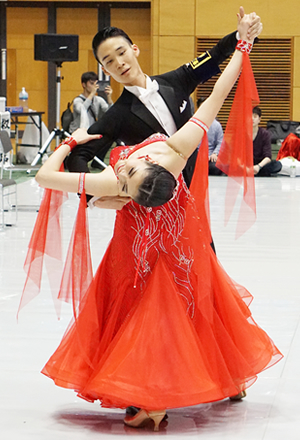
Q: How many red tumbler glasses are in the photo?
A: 0